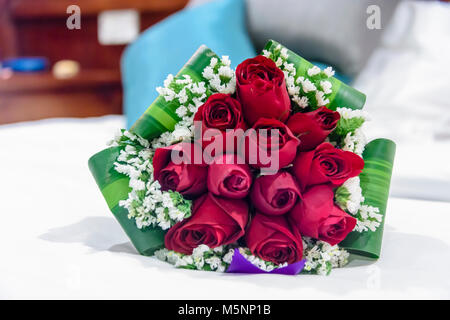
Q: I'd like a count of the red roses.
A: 11